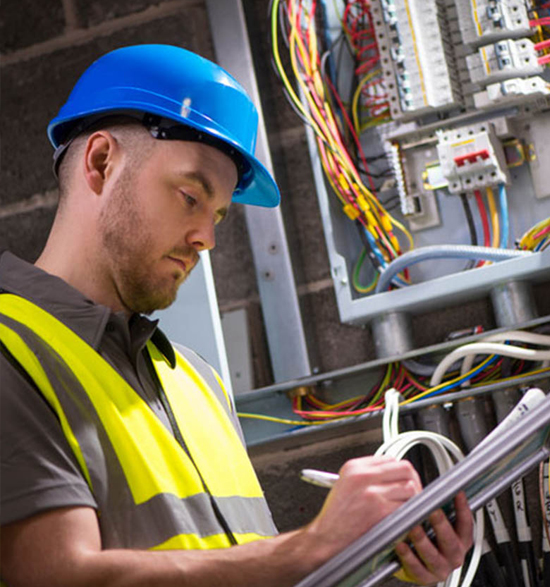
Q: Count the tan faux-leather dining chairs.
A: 0